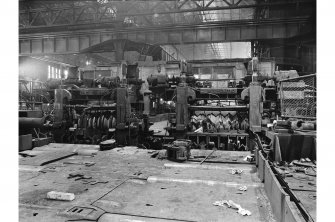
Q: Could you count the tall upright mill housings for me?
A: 4